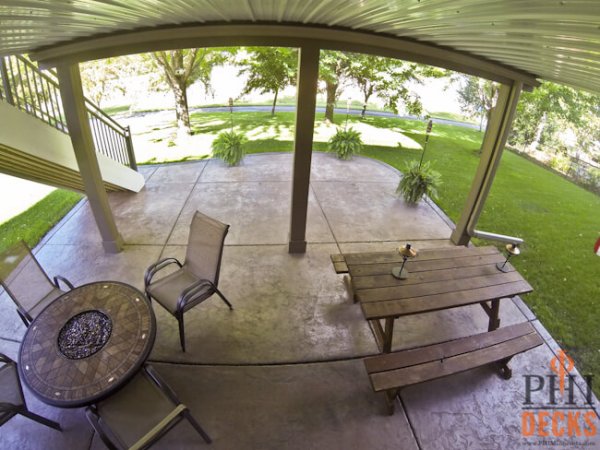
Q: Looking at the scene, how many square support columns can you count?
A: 3